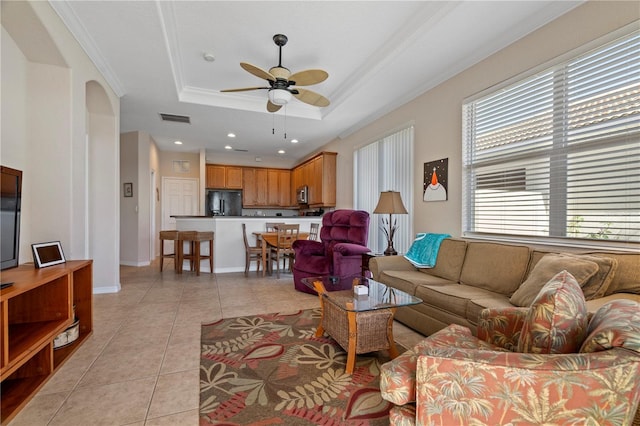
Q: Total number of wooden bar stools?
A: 2